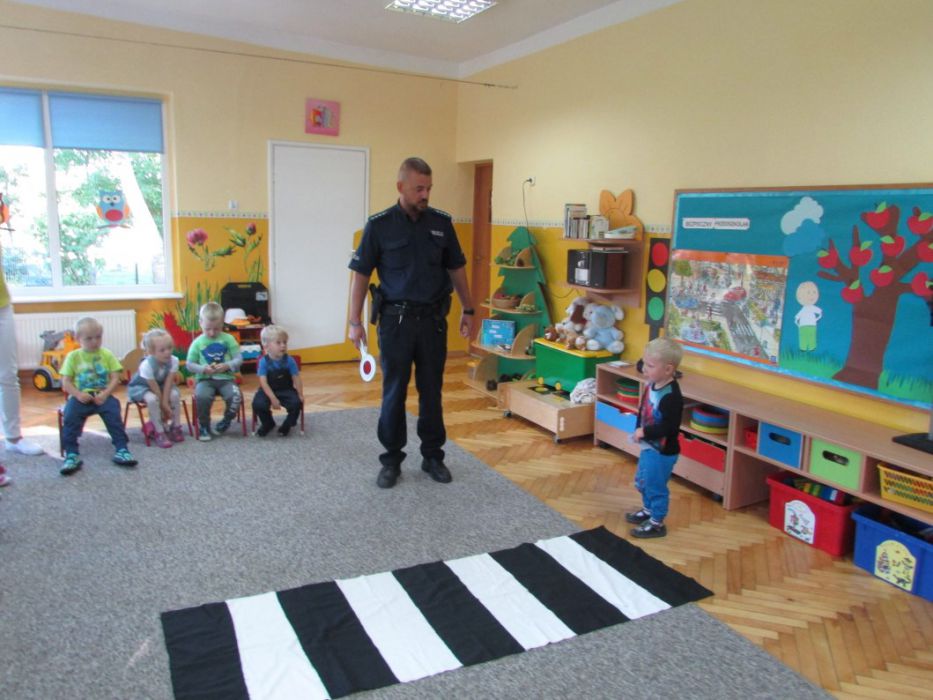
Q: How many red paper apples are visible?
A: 9